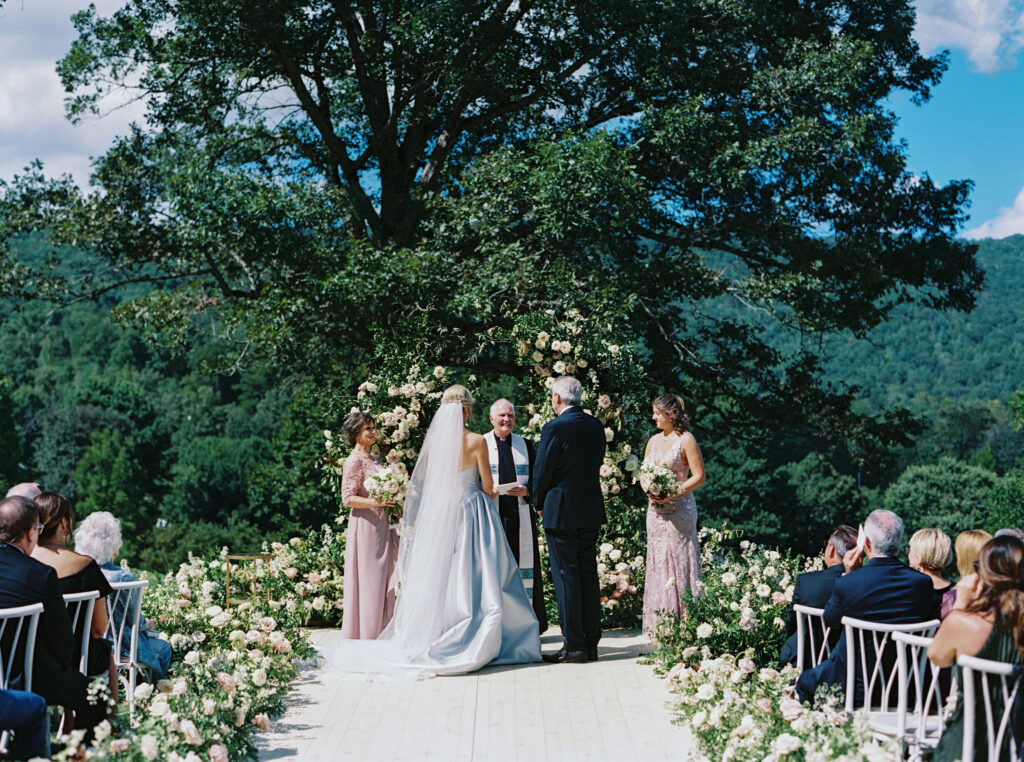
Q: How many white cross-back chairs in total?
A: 7